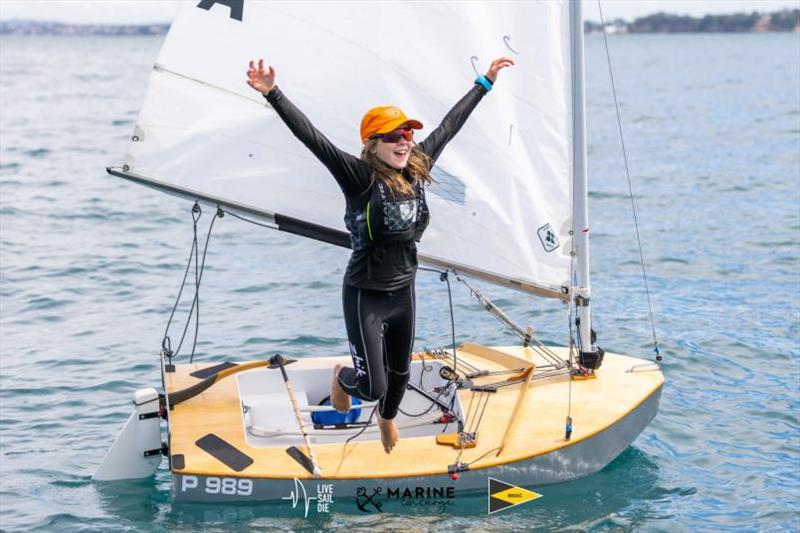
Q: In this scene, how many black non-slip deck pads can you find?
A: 6